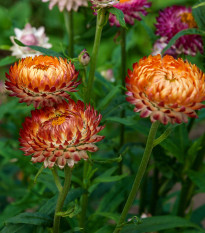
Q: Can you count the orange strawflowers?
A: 3